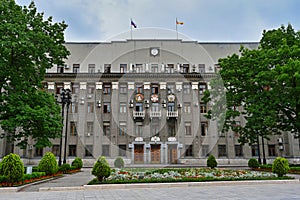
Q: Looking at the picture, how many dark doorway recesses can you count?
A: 3